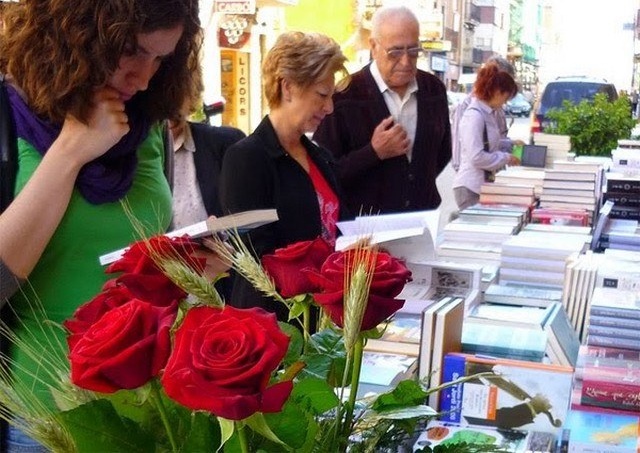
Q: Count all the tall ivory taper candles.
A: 0